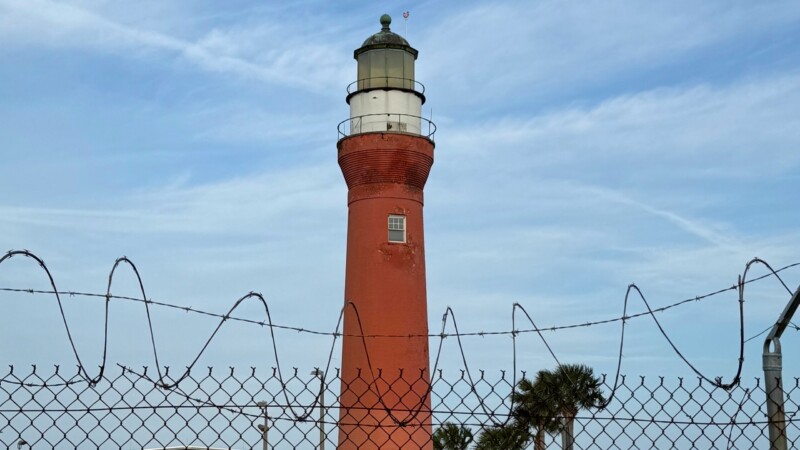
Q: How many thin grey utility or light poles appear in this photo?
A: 2